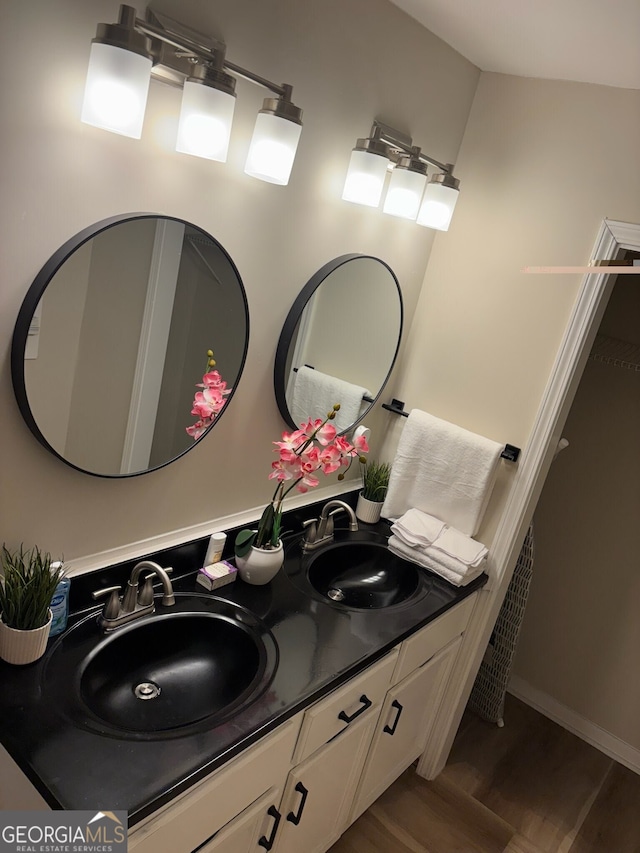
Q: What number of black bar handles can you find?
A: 4